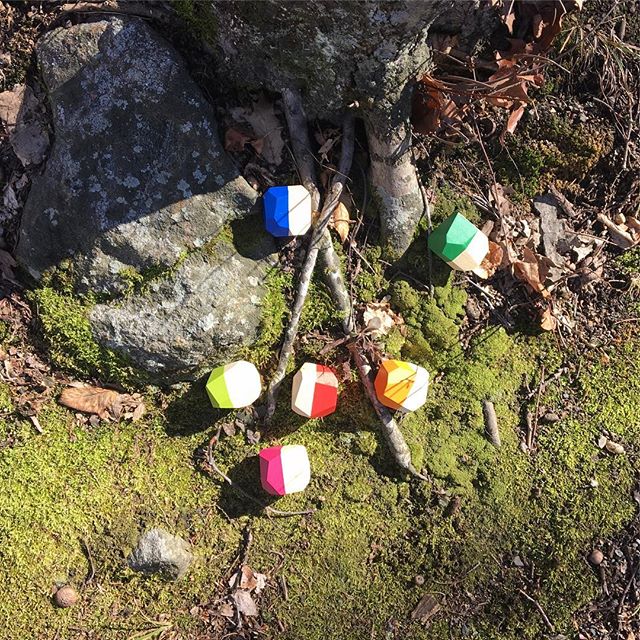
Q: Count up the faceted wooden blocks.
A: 6